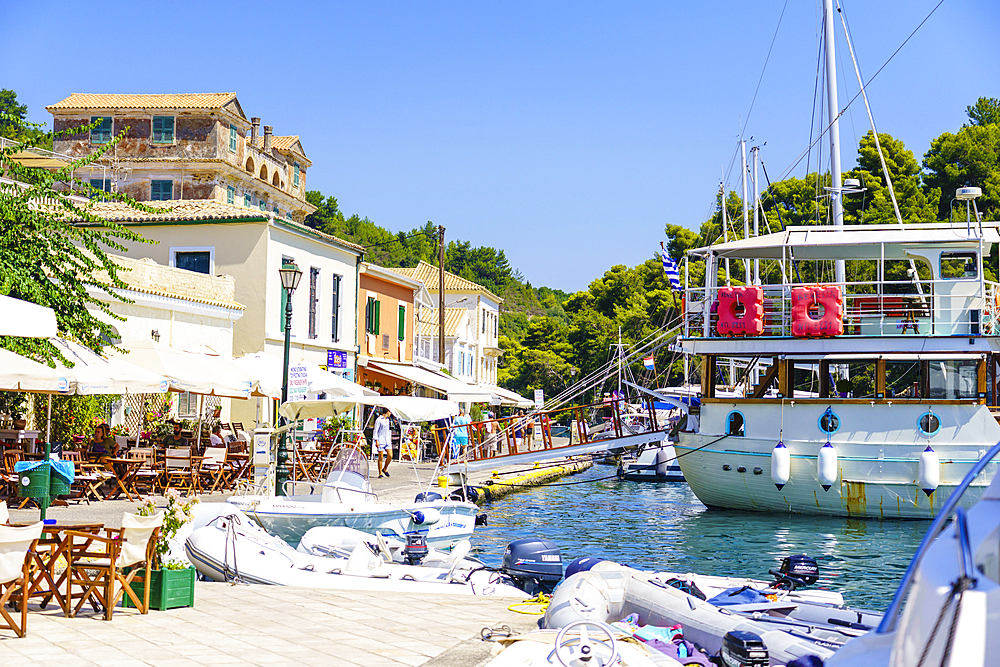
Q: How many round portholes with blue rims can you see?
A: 2